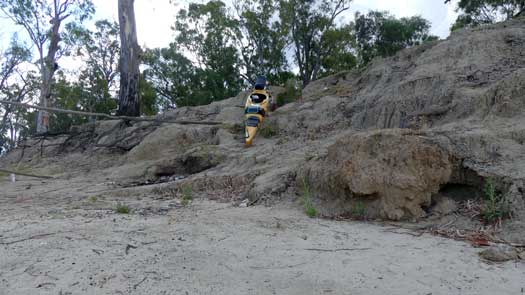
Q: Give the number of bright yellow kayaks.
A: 1